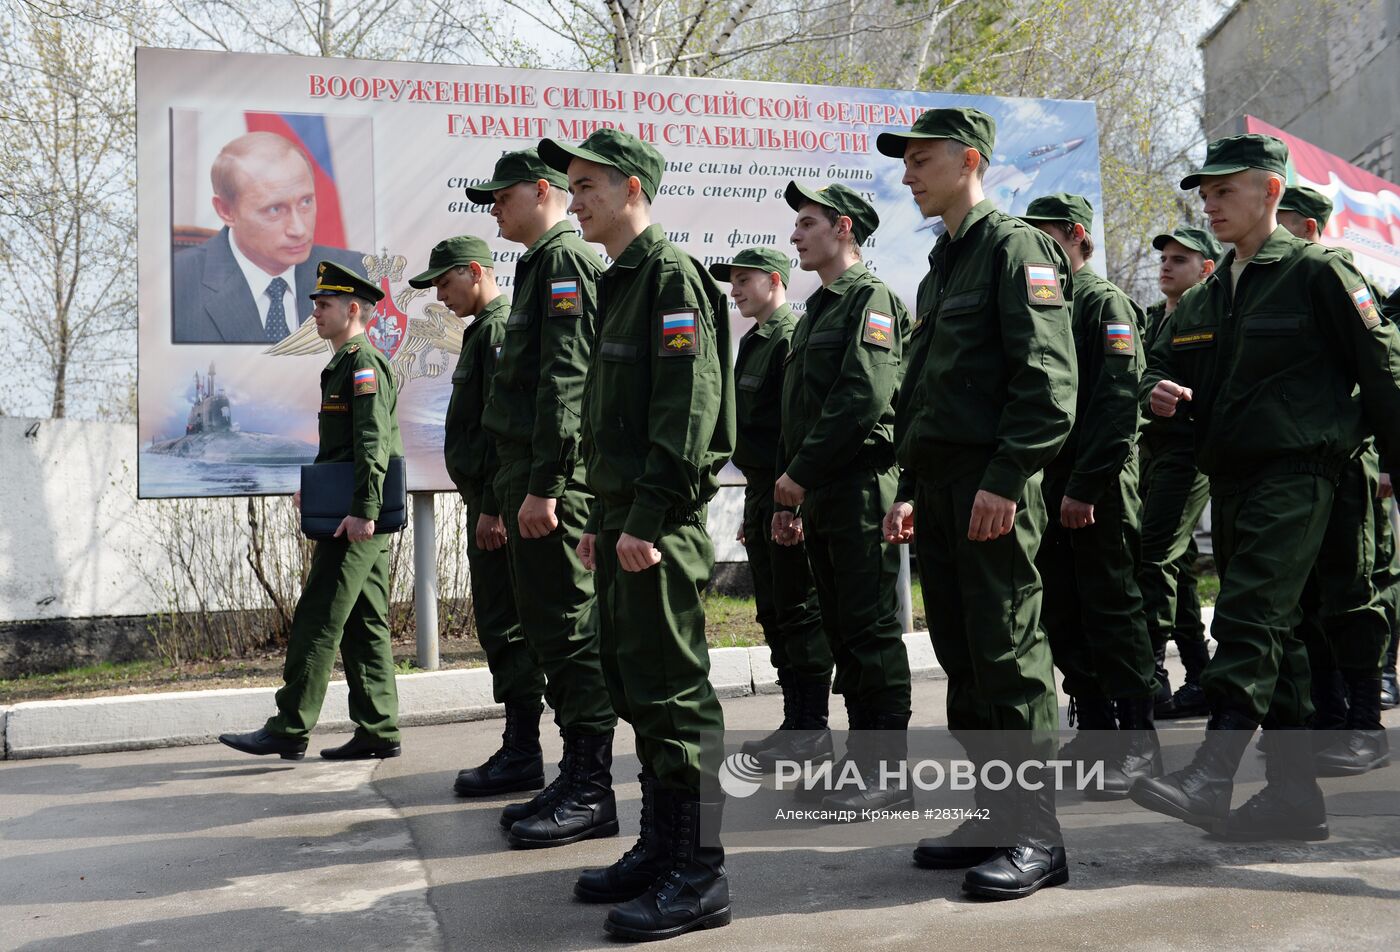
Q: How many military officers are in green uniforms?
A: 11